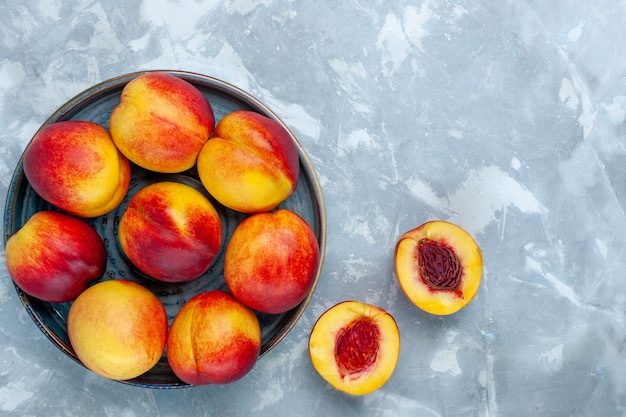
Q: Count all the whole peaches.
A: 8